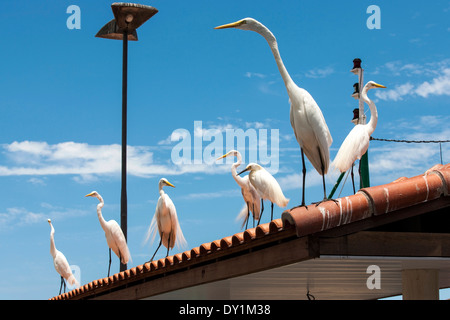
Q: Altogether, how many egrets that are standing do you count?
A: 7